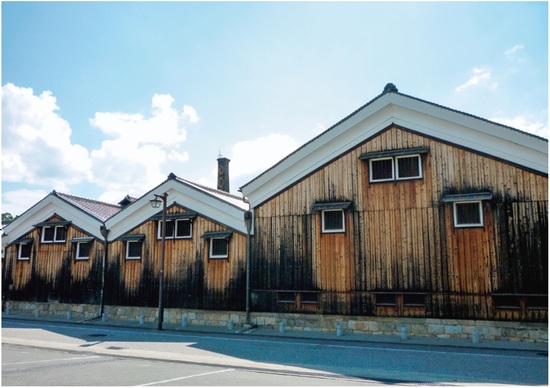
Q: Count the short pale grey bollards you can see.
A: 11